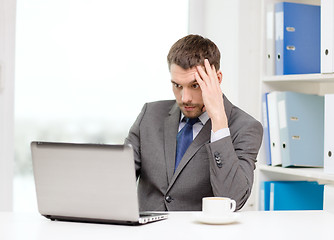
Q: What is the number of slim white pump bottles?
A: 0